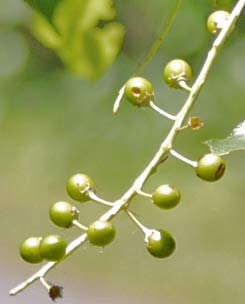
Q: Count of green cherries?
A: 11